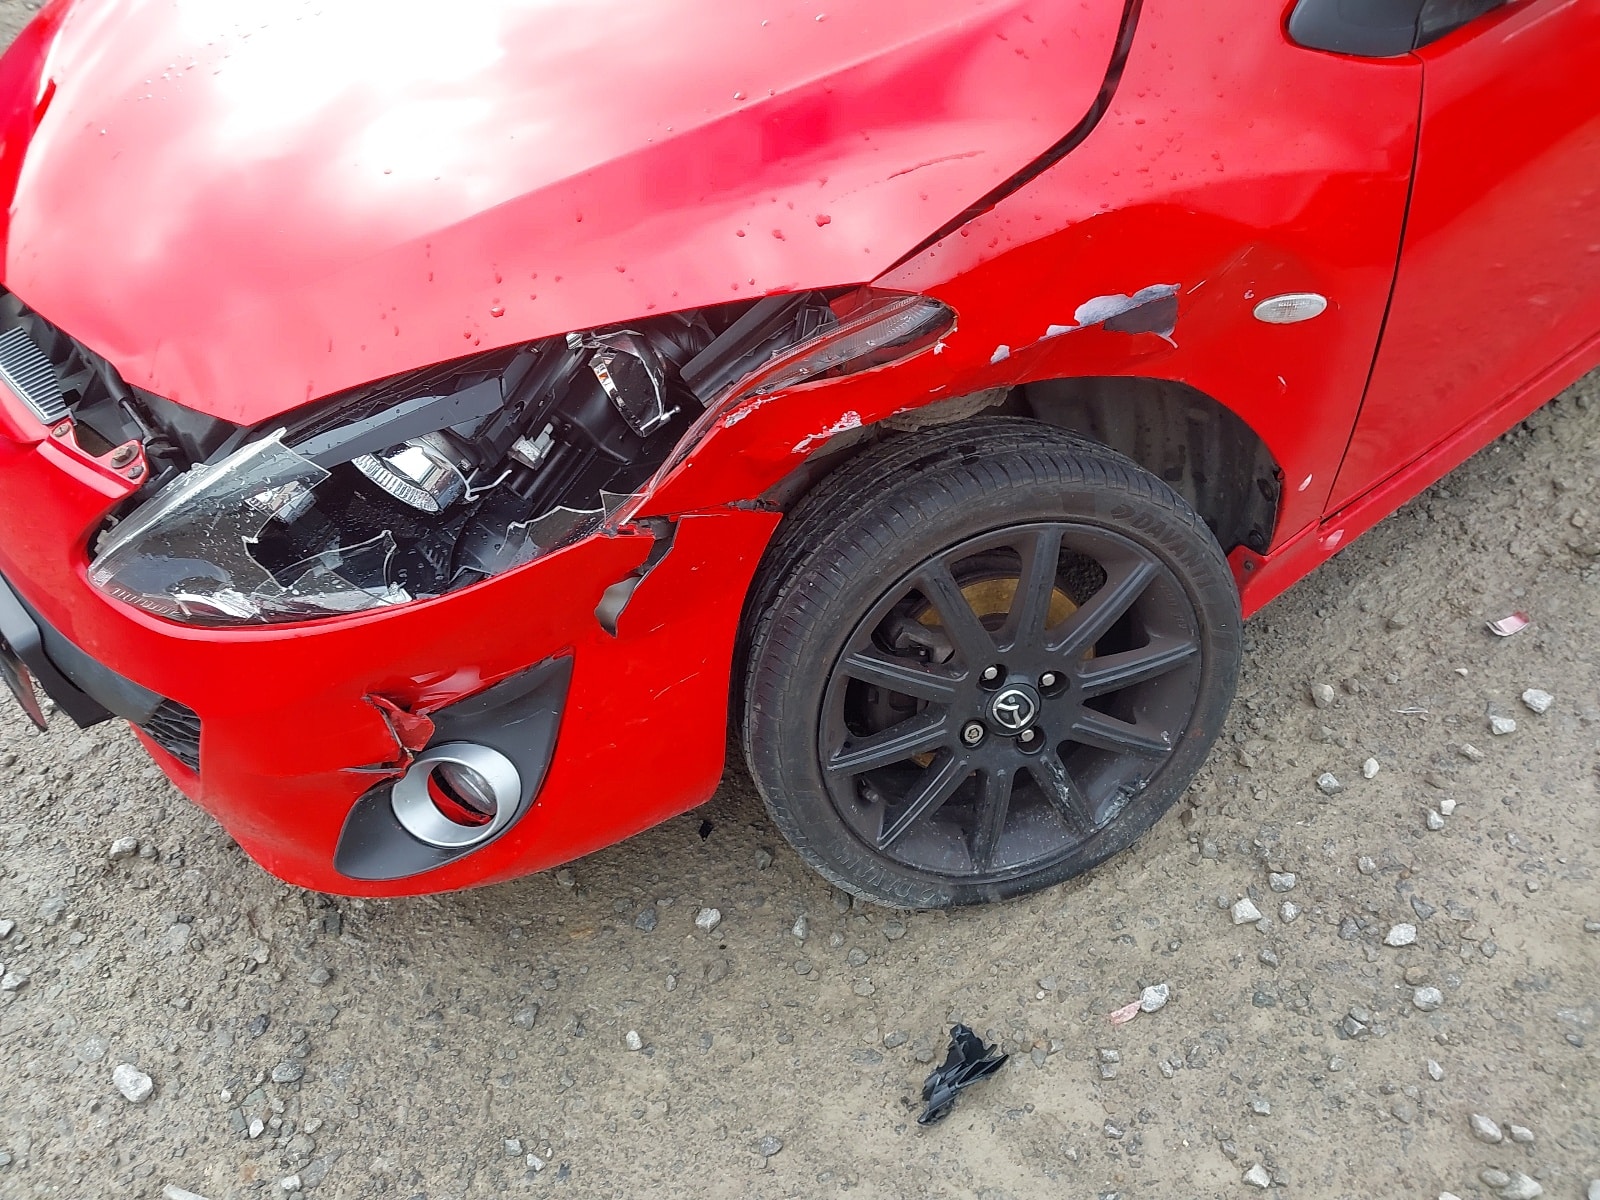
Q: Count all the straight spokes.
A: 10